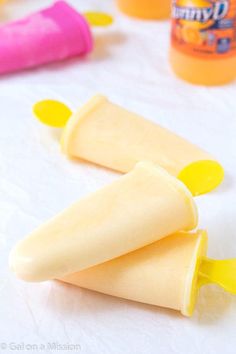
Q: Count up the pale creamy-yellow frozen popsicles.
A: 3